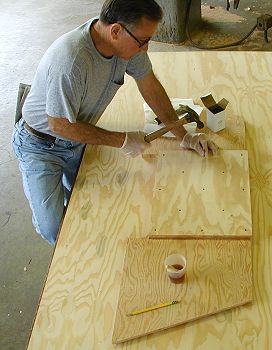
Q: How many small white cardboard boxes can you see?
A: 1